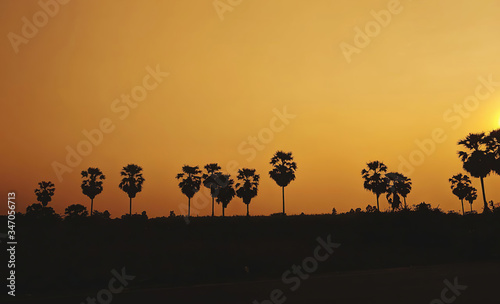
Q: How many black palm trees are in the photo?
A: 15